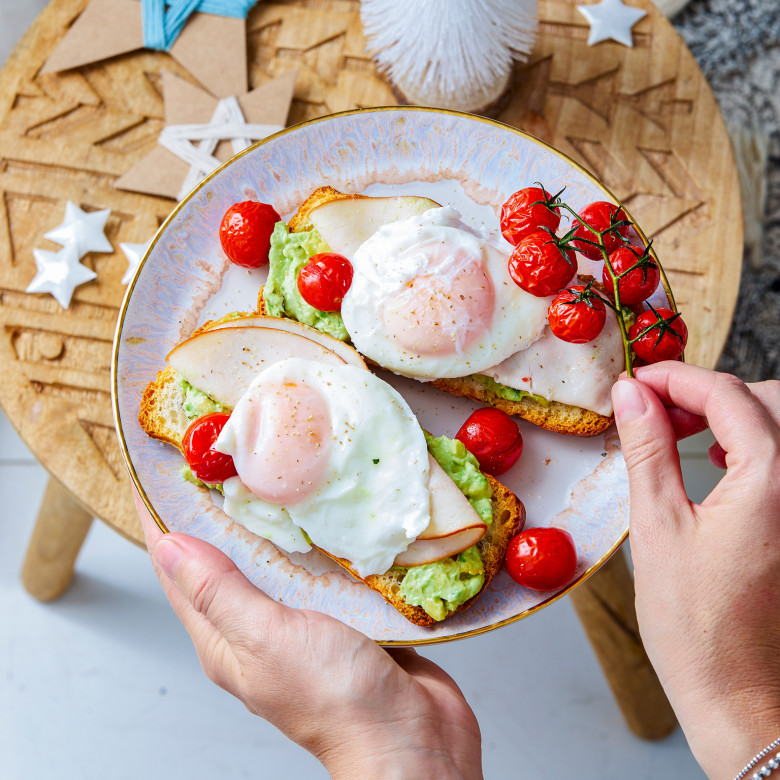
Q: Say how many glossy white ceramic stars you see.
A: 4